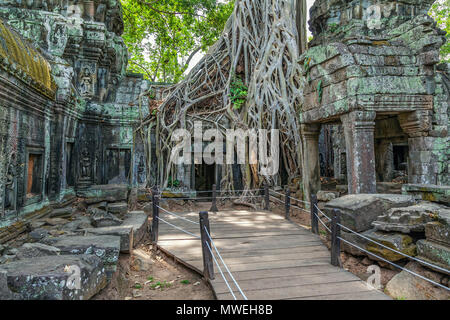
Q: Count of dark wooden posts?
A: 7